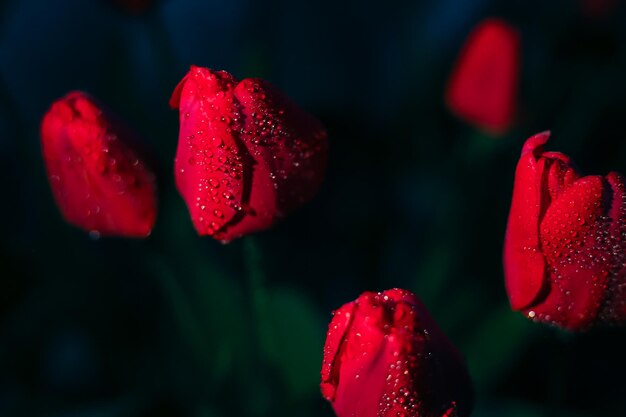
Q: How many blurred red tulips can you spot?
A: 1